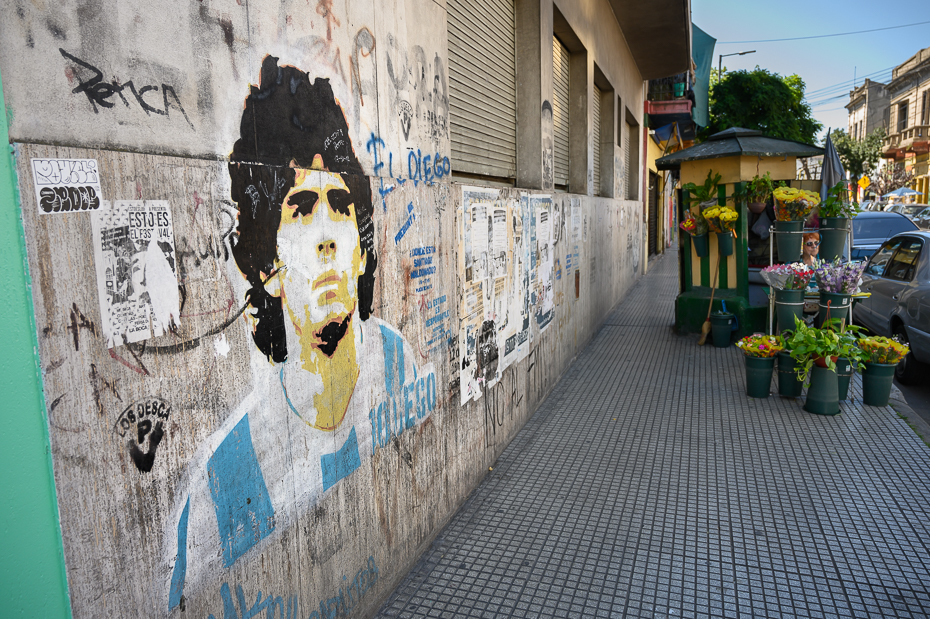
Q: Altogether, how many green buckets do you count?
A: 12